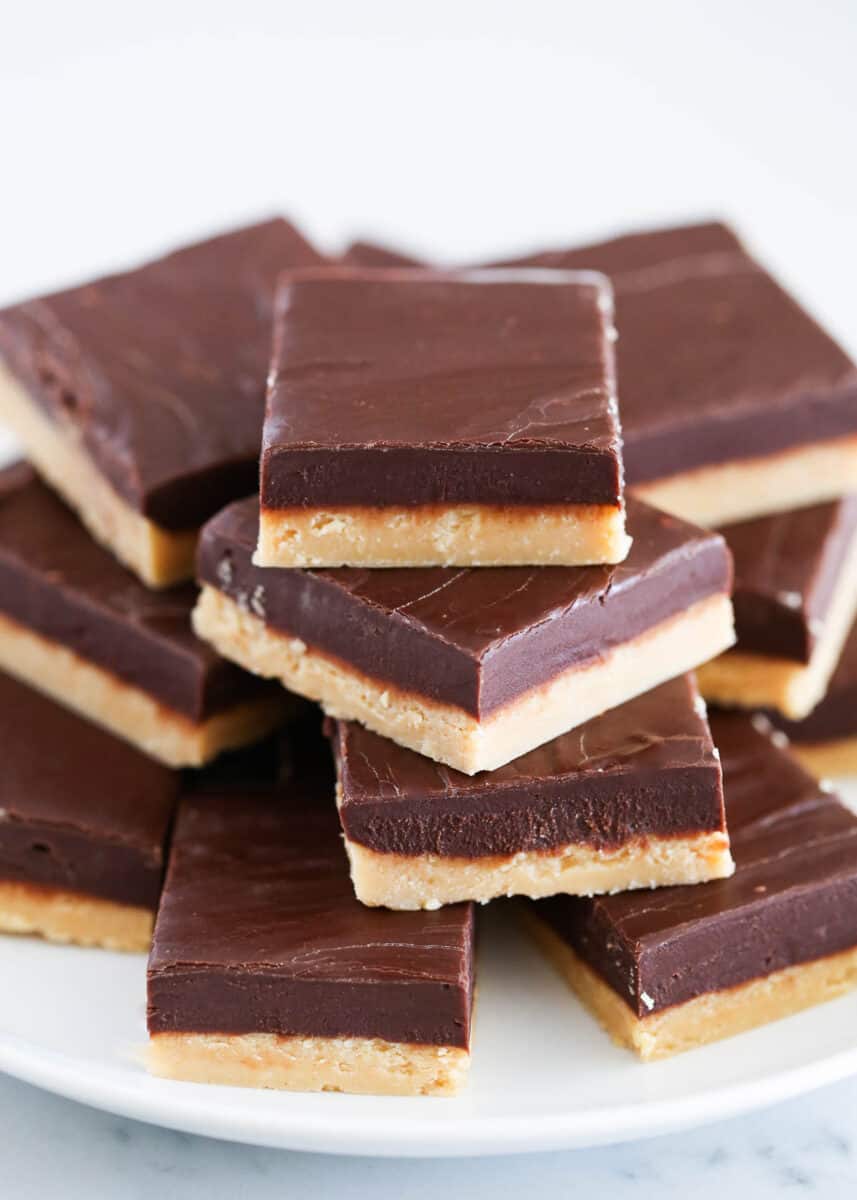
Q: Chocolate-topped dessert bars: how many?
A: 12